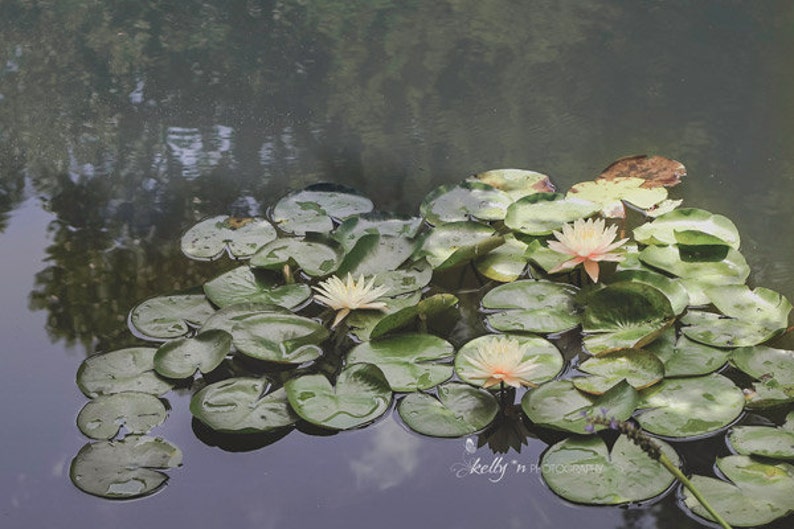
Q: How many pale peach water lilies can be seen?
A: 3